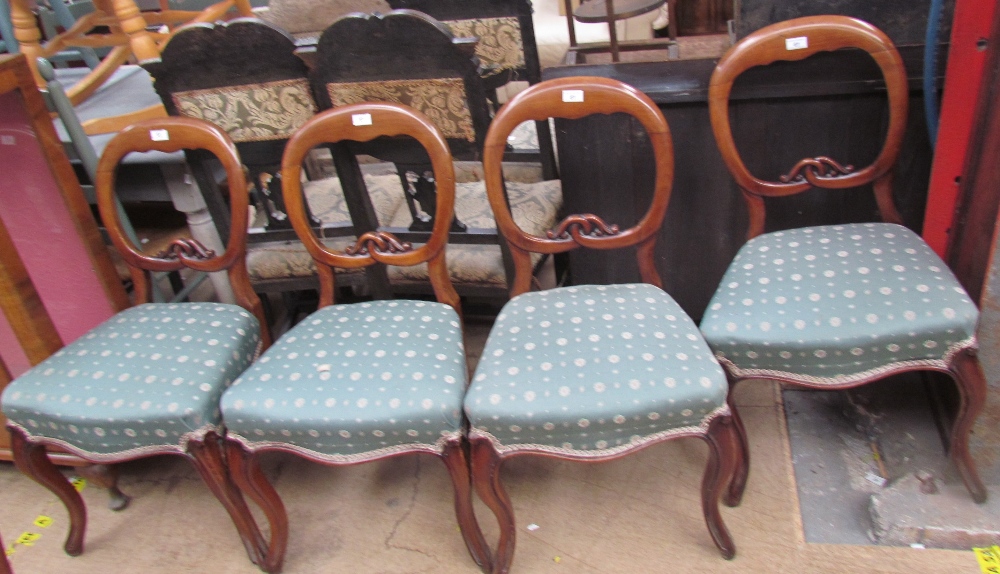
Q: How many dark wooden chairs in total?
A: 3